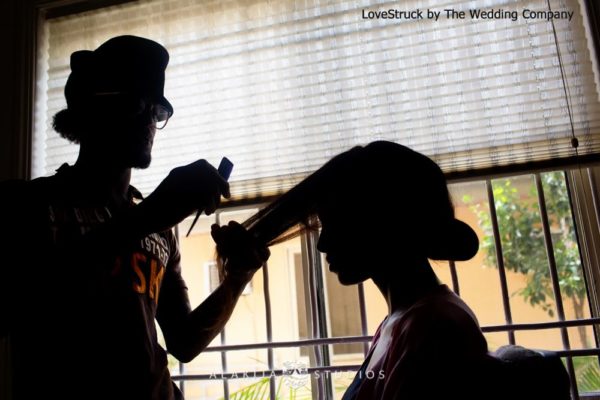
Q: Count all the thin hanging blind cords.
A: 1